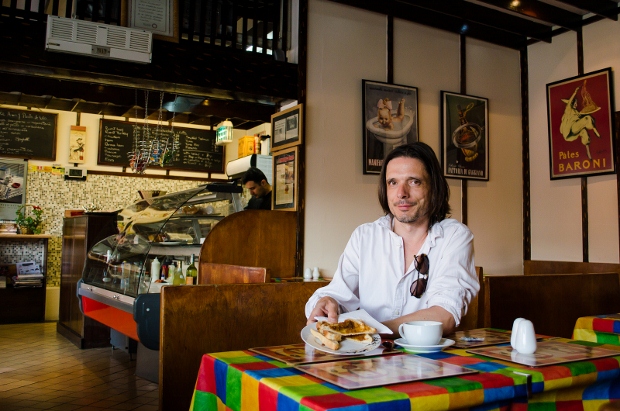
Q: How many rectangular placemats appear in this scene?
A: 4